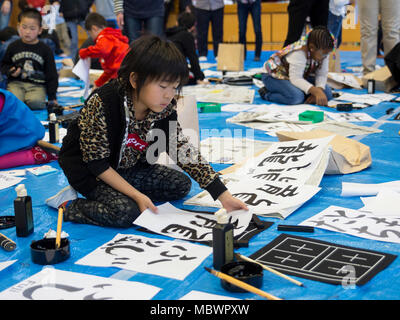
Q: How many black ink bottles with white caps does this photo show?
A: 3